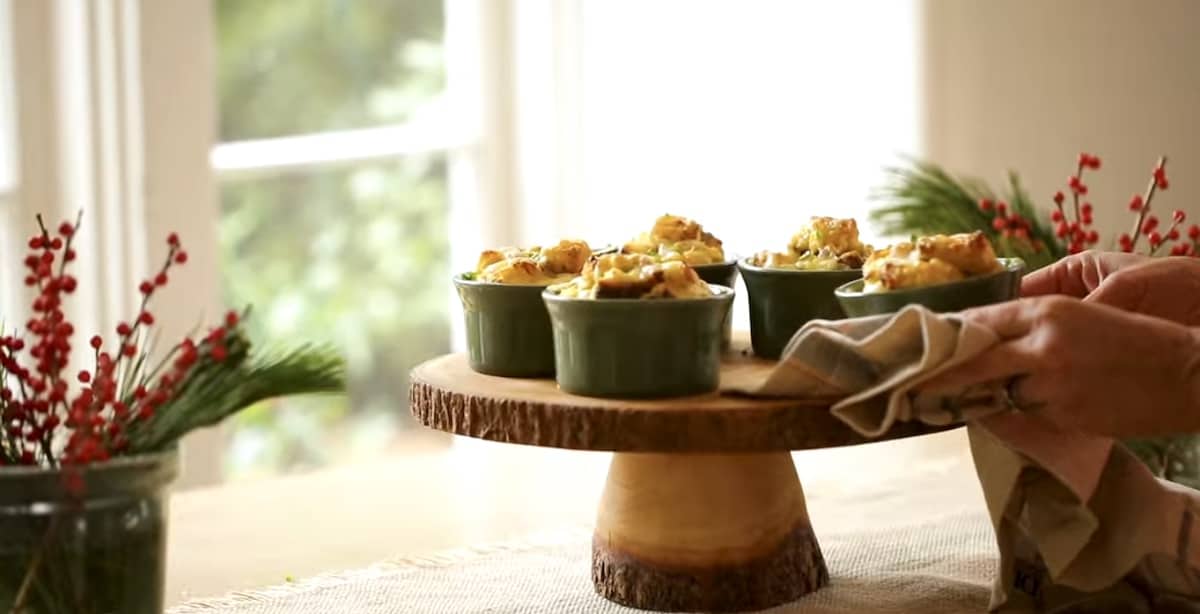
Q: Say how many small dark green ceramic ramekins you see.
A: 5